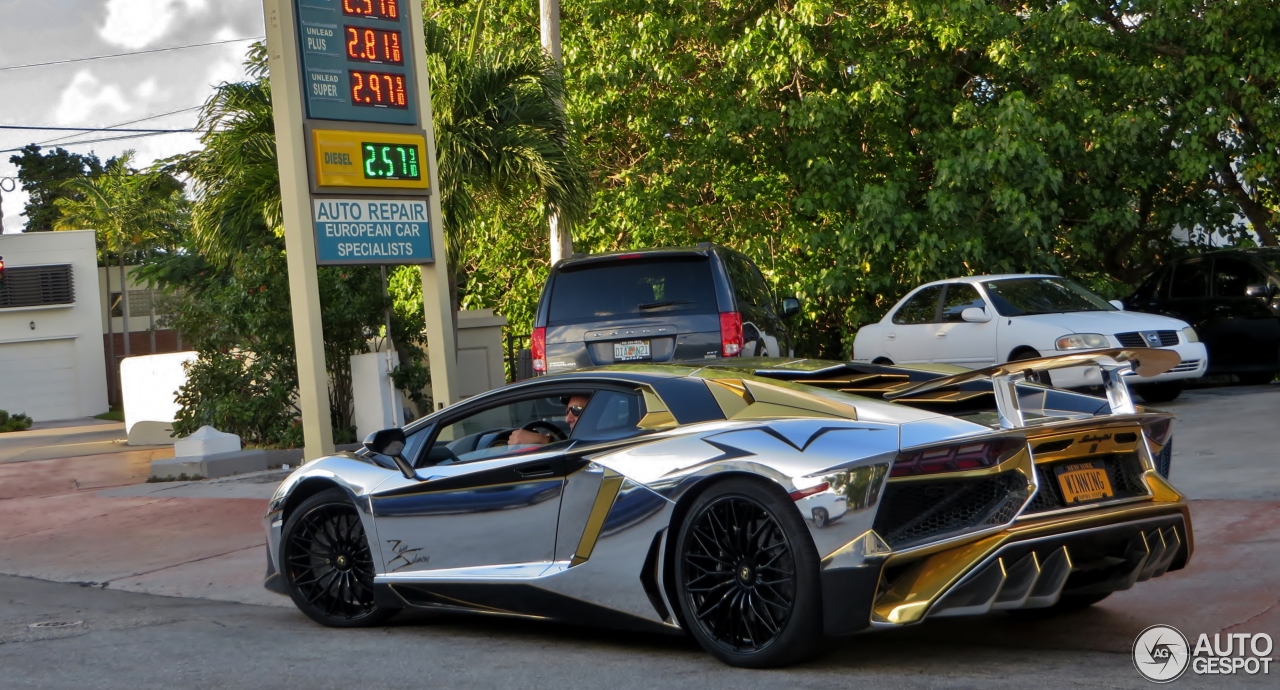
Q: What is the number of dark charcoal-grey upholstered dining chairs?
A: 0